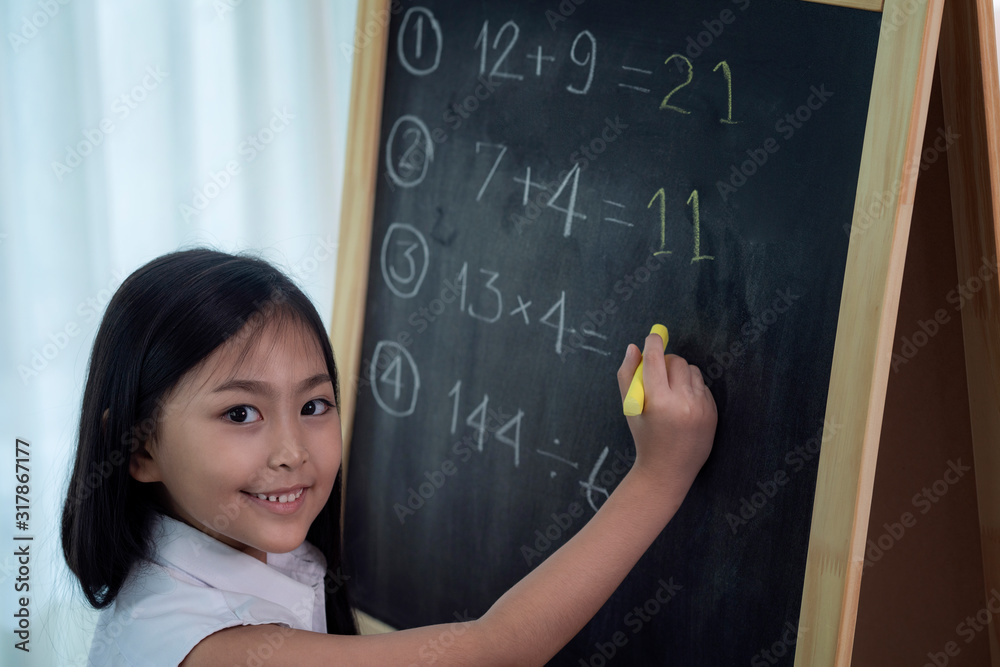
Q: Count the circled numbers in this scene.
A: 4